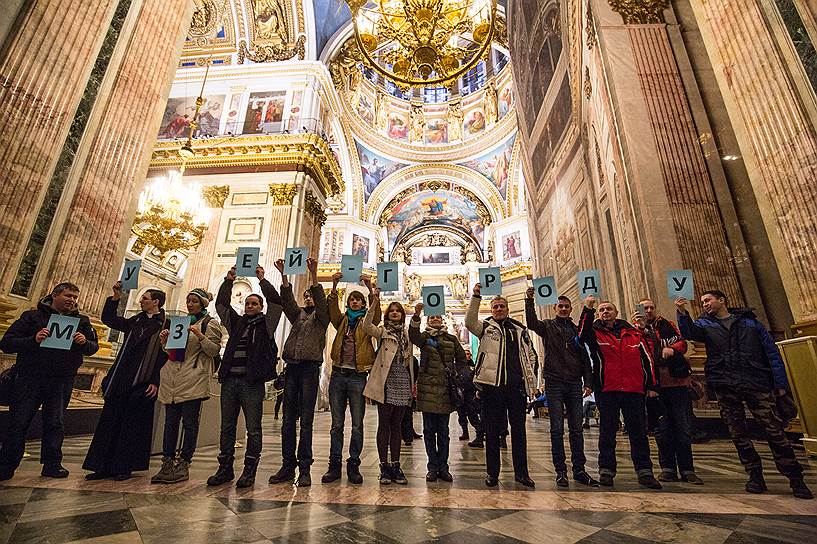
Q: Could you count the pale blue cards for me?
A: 12